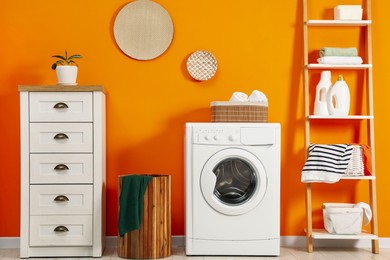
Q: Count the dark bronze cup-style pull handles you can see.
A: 5